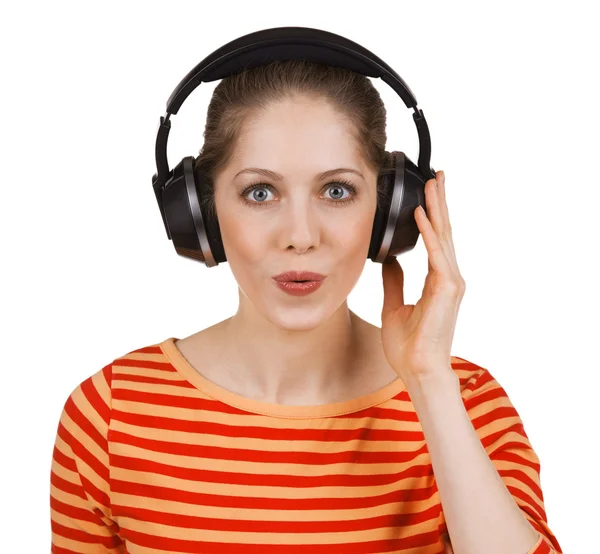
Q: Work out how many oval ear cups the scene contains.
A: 2